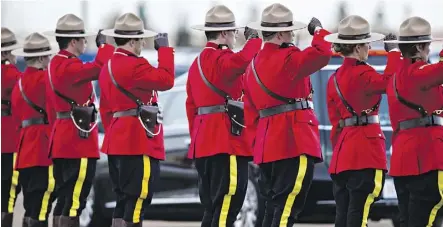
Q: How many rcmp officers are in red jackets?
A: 8